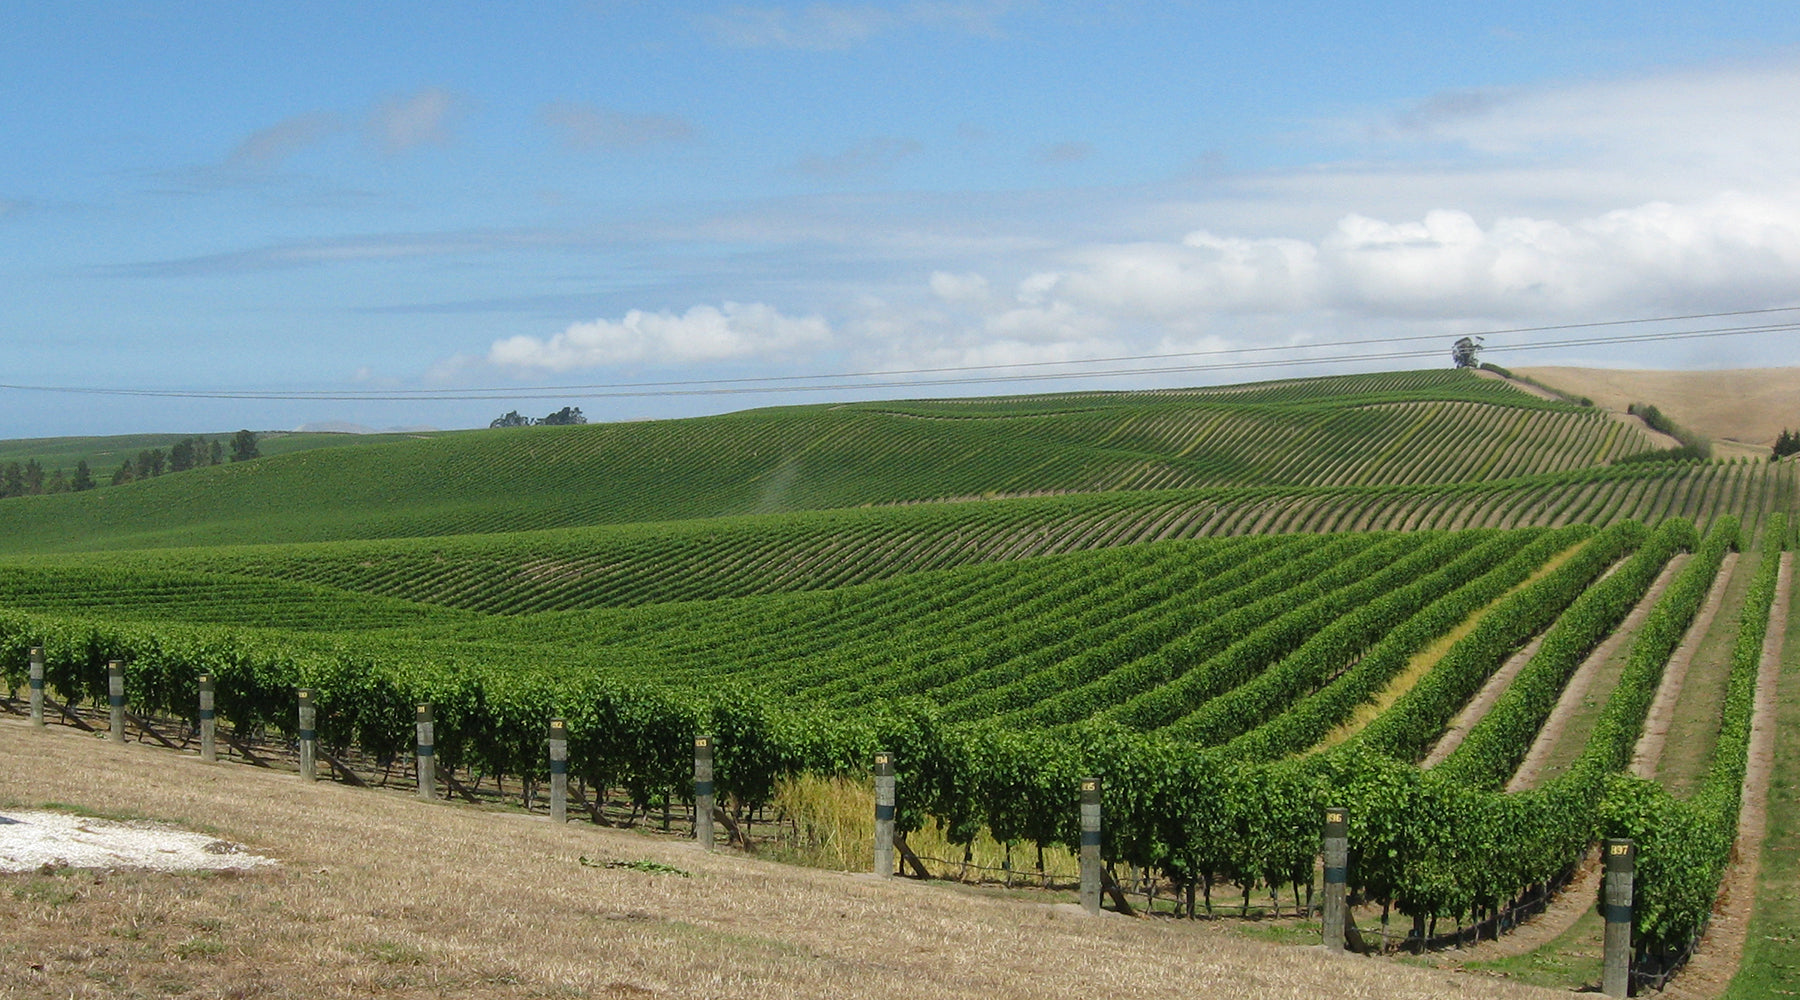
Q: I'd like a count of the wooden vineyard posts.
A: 11